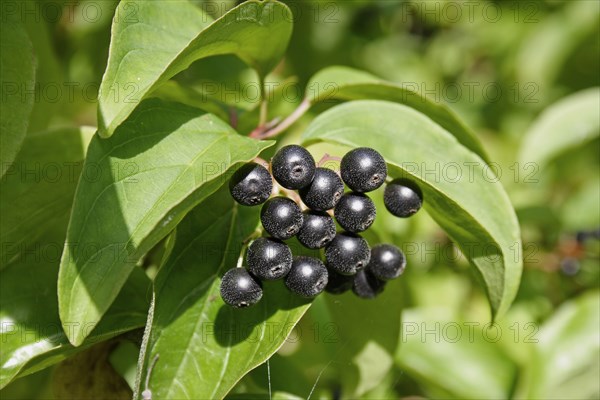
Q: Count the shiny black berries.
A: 15